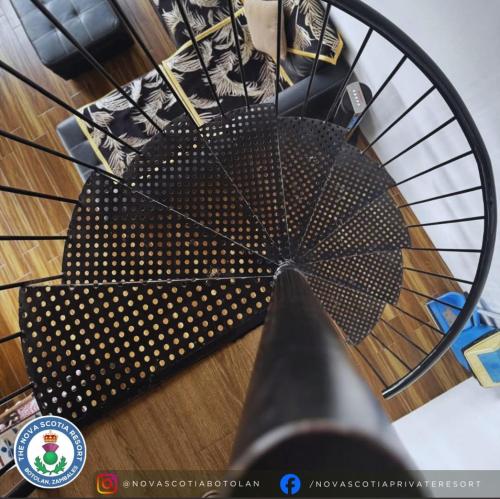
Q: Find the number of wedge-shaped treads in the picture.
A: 9